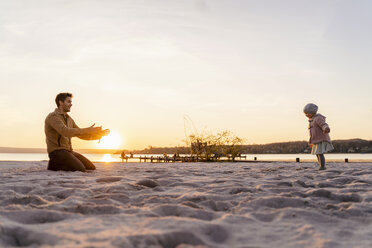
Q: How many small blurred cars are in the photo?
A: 0